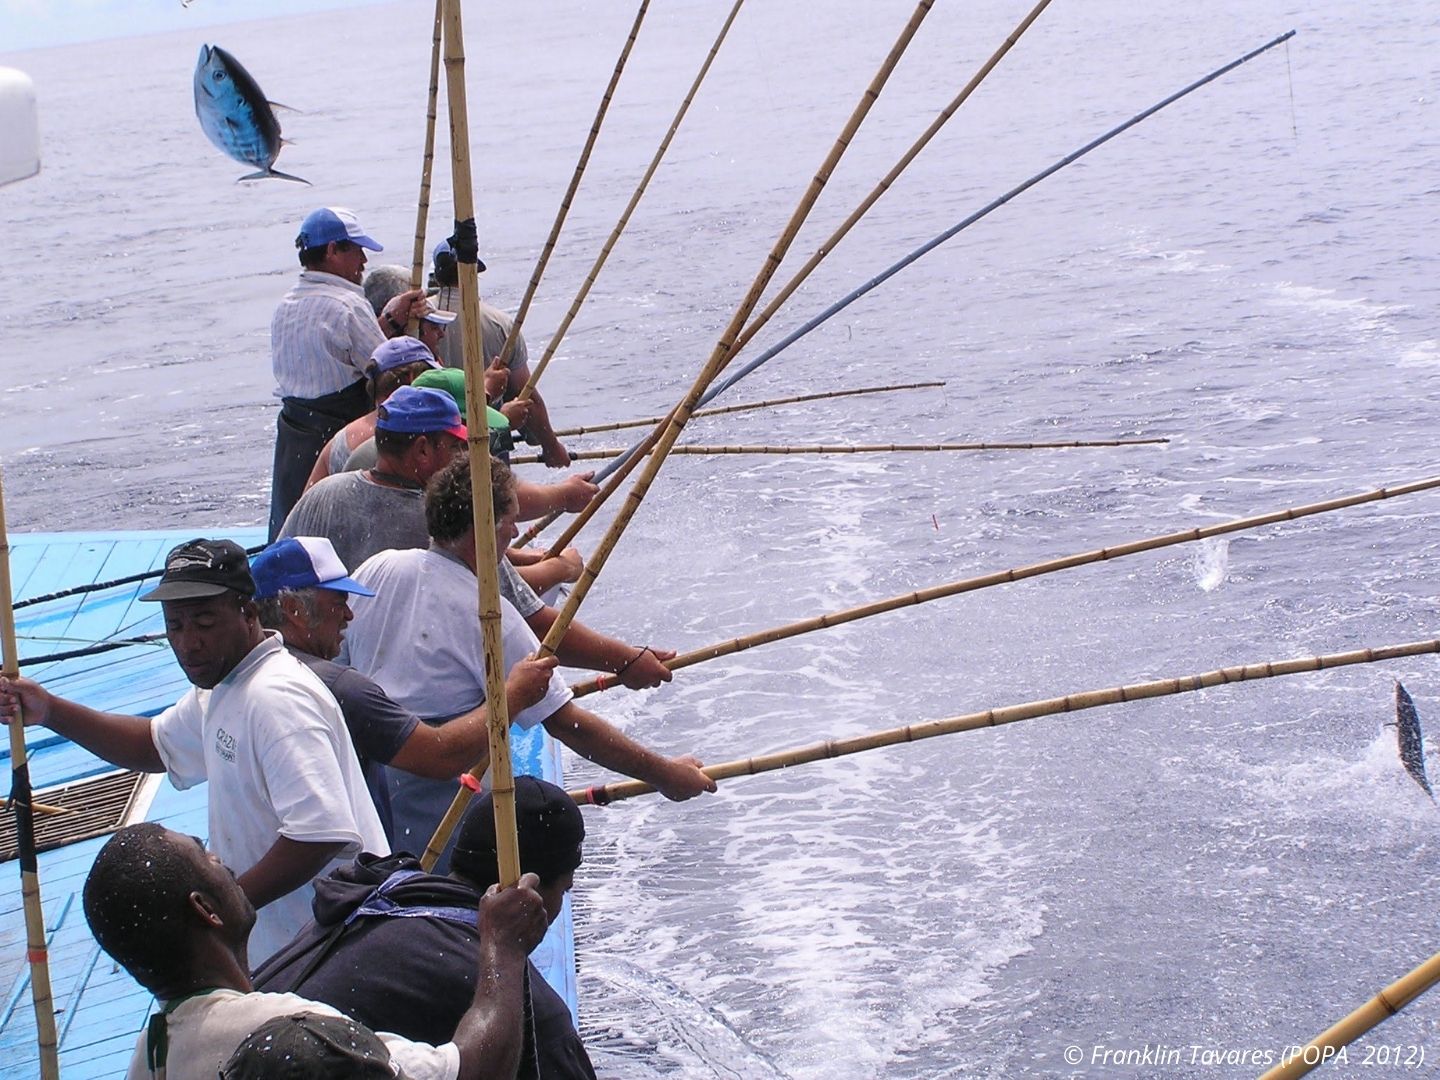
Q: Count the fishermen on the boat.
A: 13